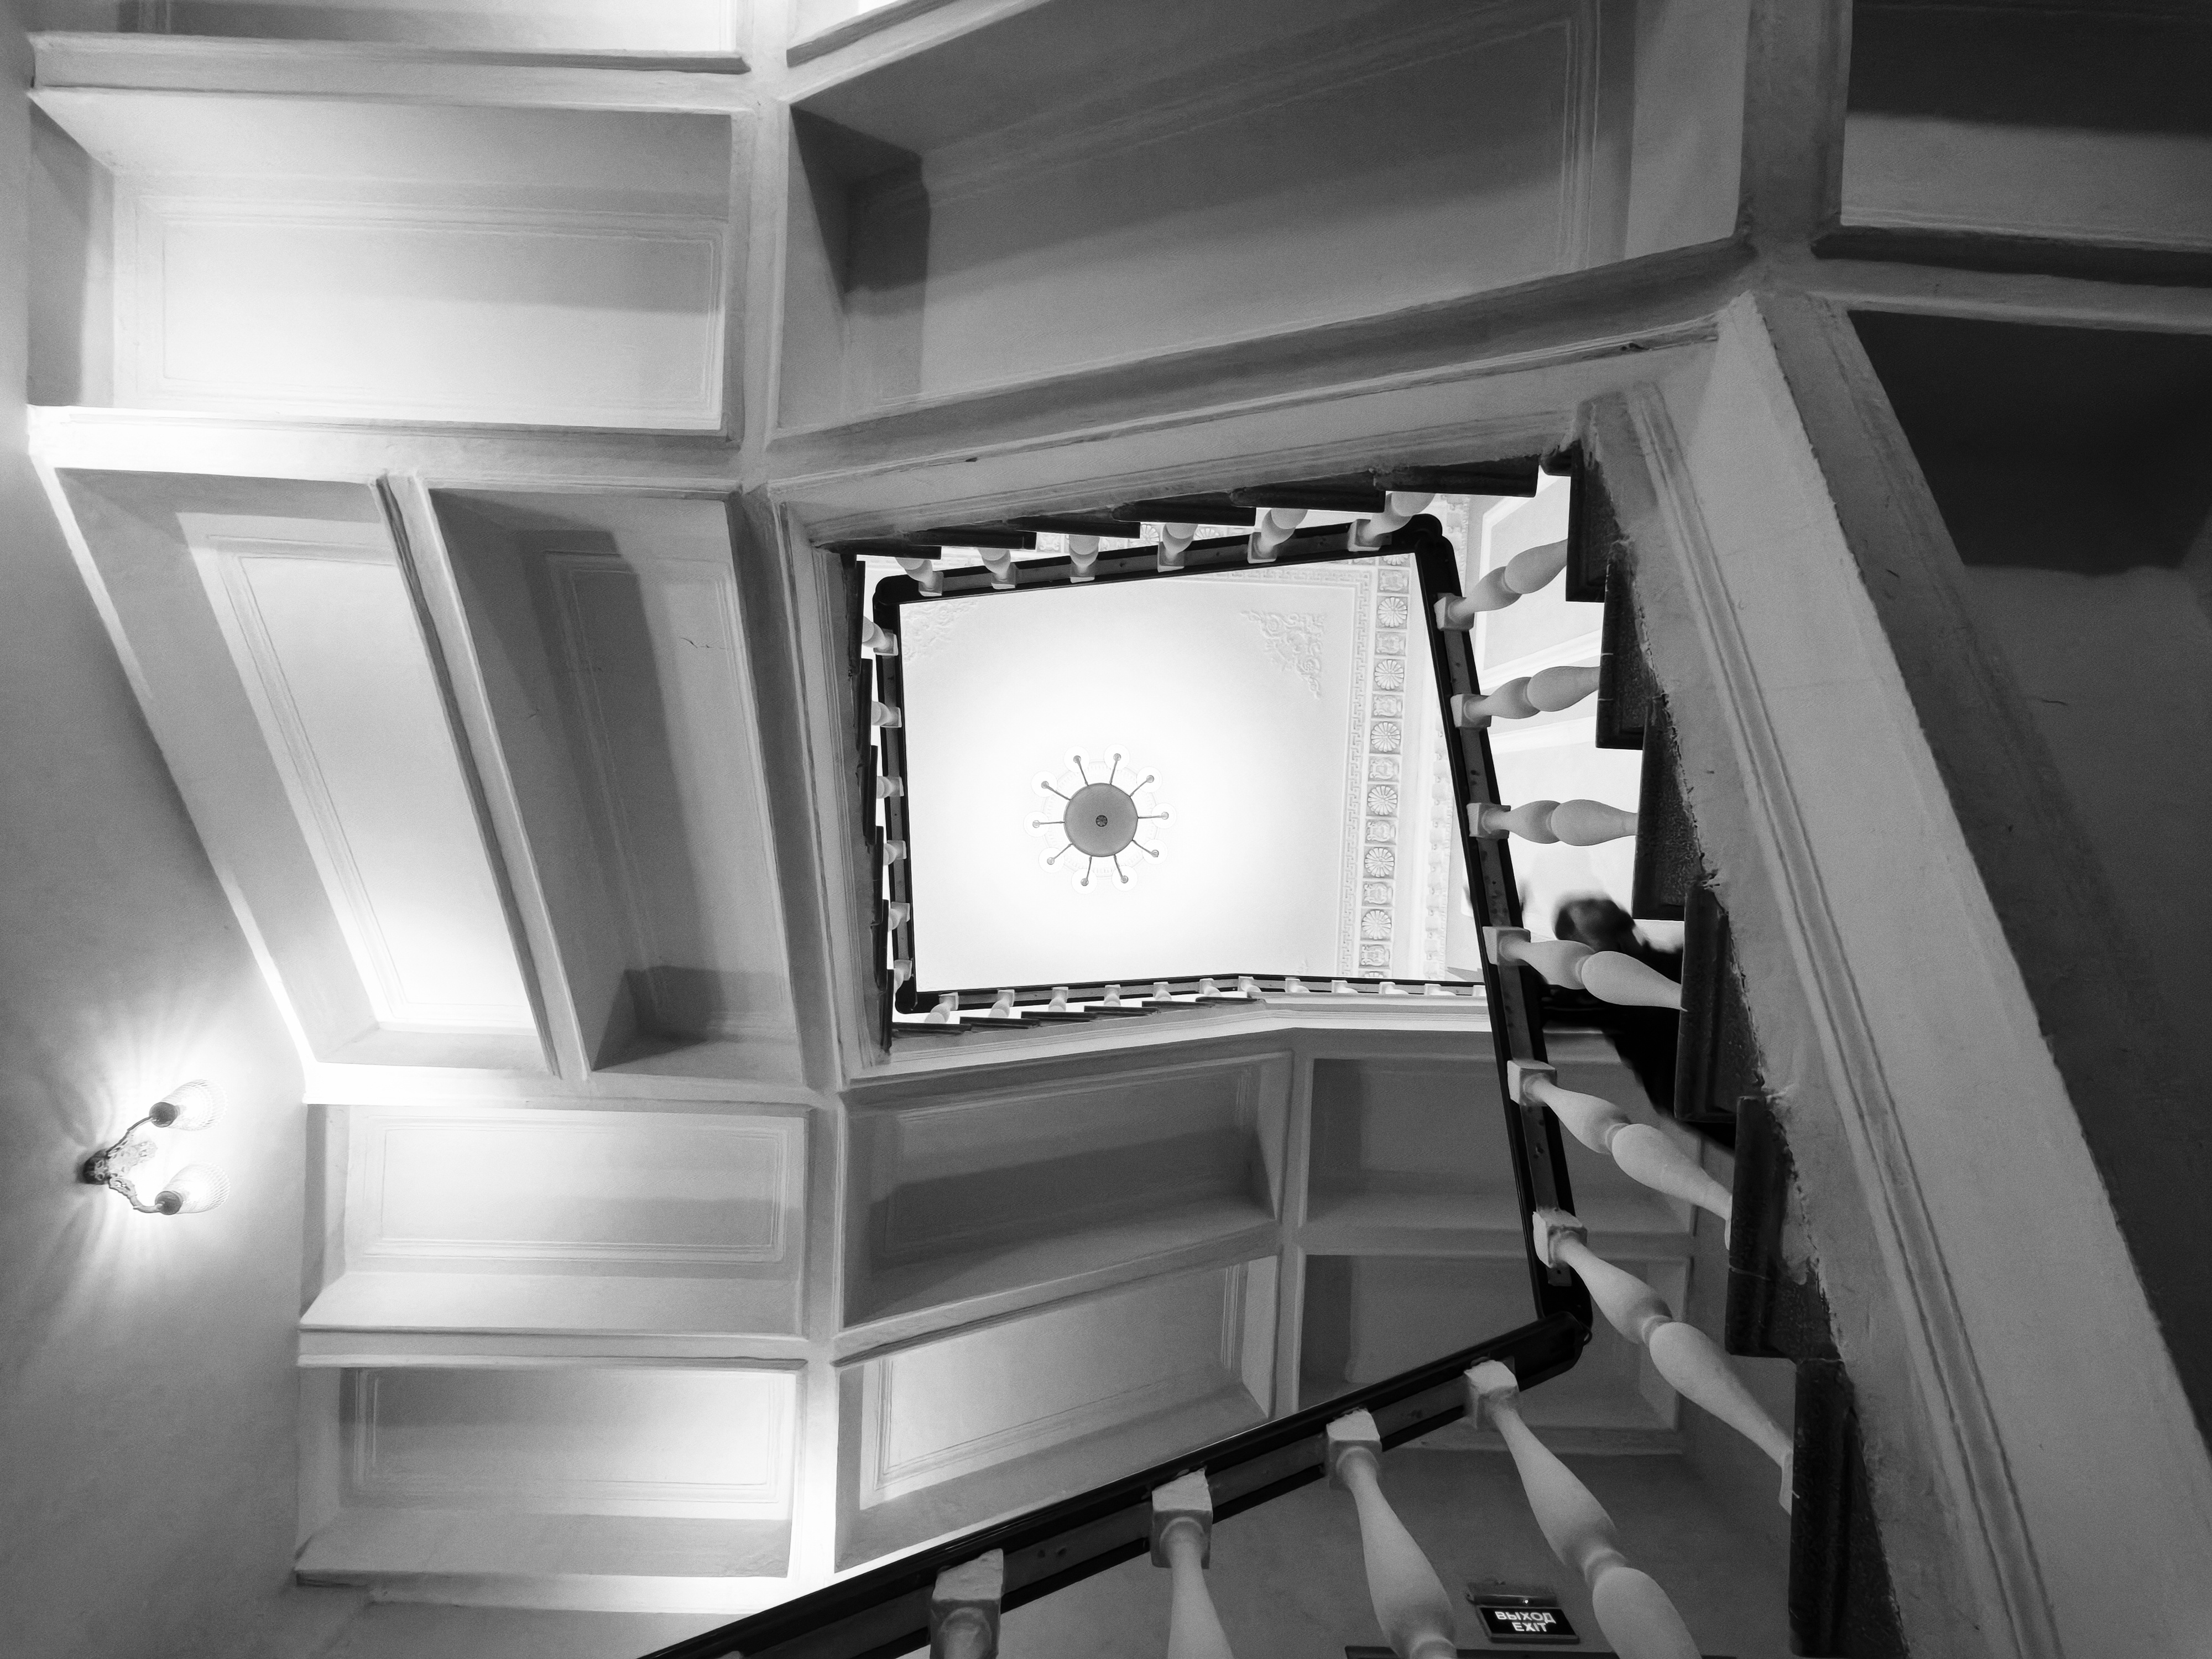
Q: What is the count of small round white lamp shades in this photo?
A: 10